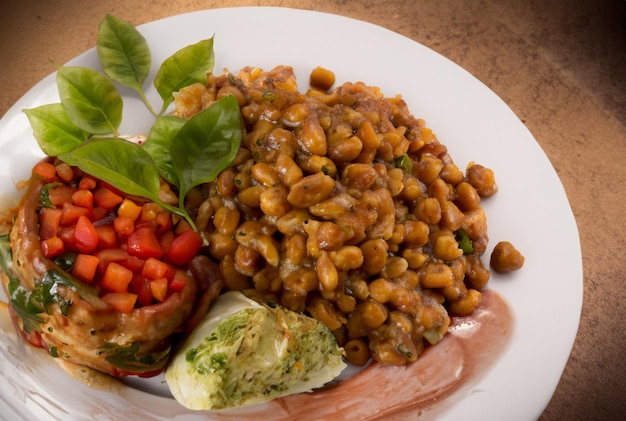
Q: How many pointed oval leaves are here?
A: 7